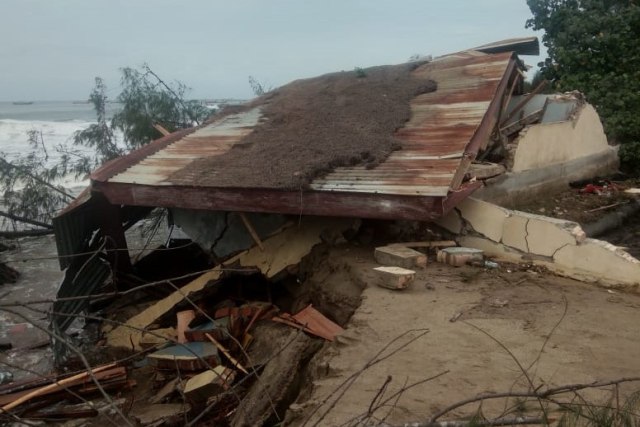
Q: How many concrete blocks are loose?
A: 3